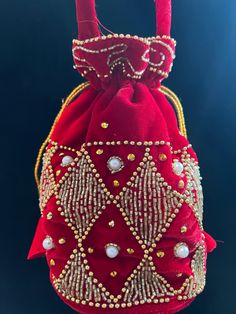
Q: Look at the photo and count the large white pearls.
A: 6